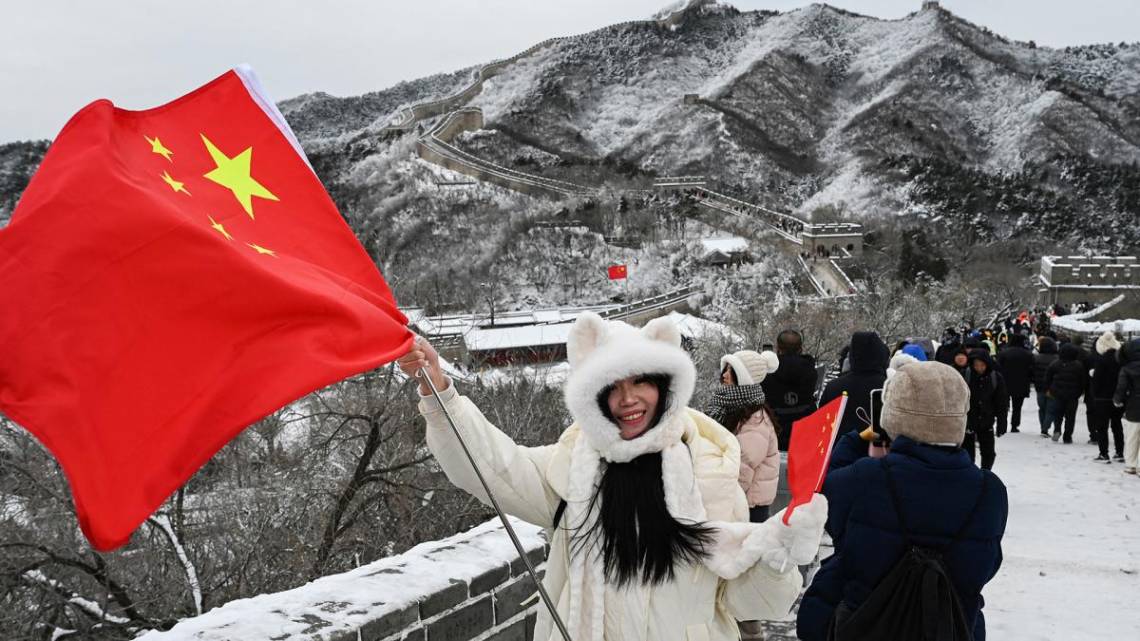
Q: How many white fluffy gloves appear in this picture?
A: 1